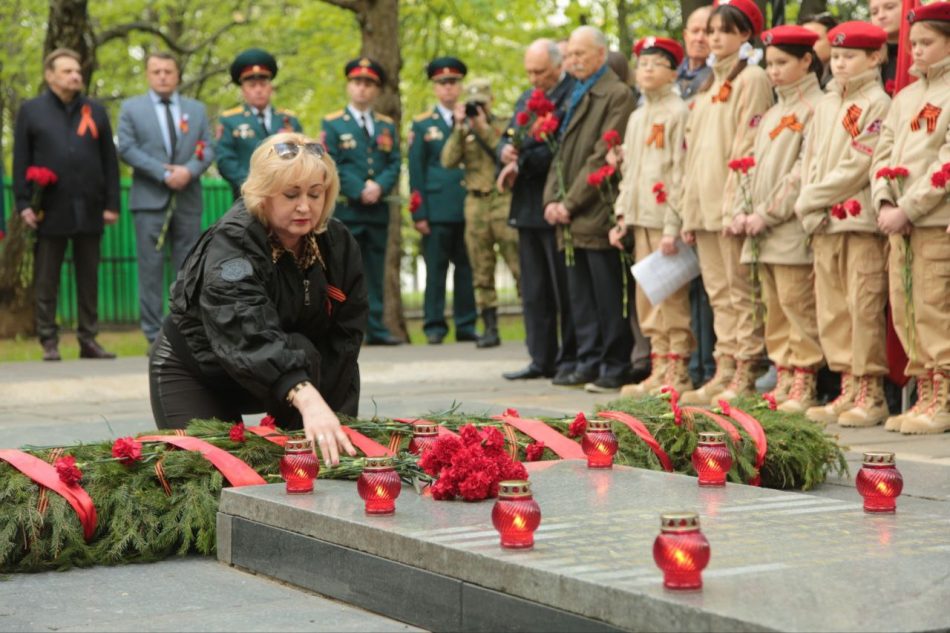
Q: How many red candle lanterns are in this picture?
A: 8